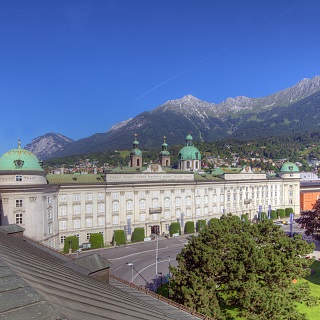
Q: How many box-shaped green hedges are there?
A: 14